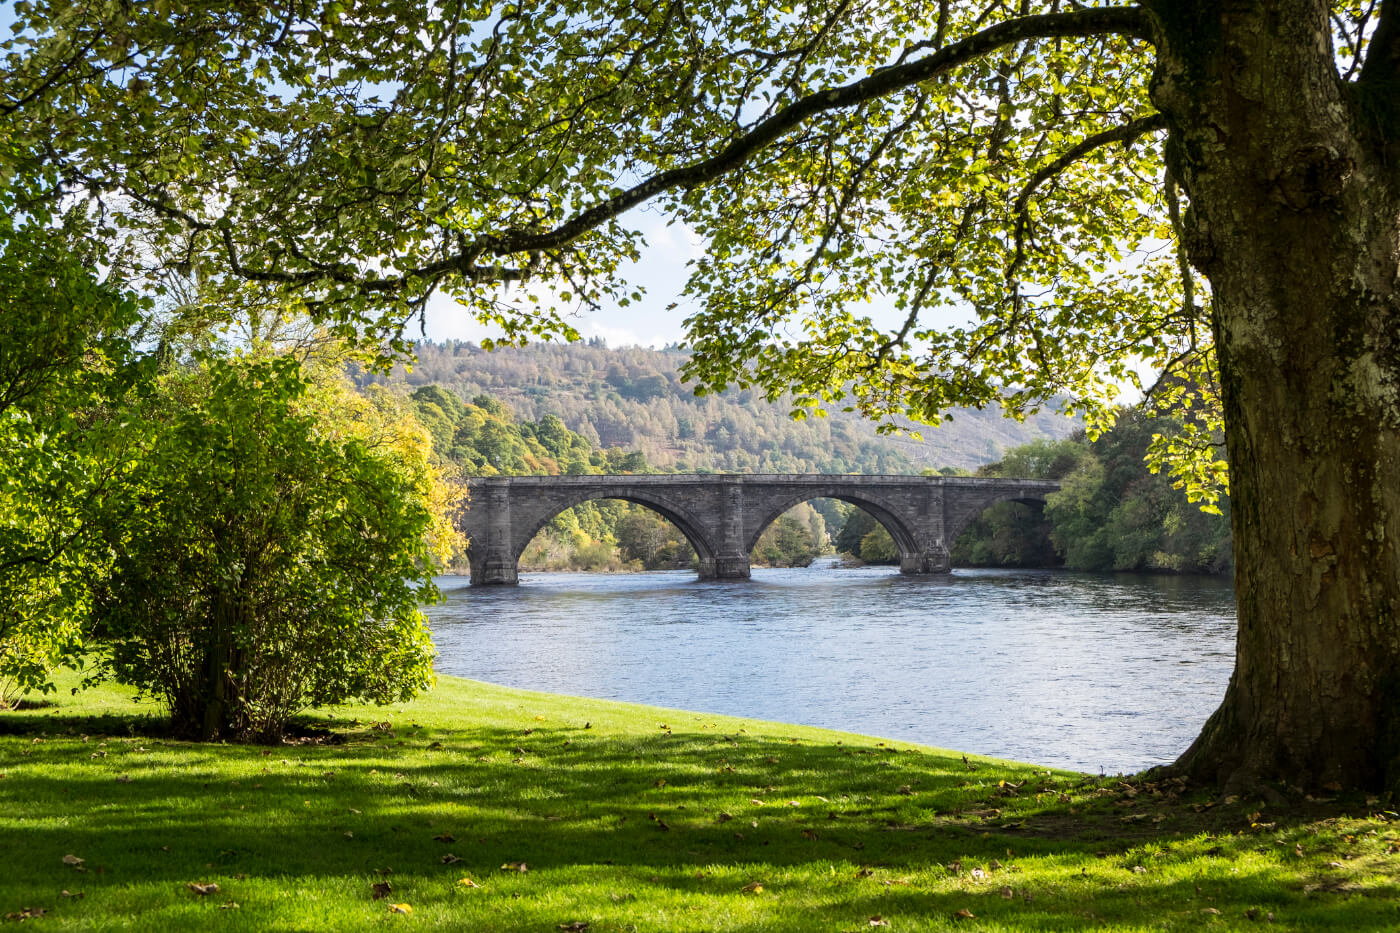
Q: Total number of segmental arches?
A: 3